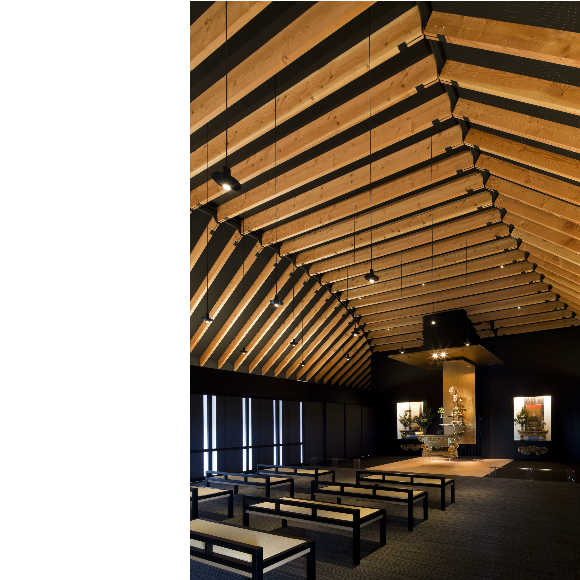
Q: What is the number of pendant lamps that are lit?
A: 12